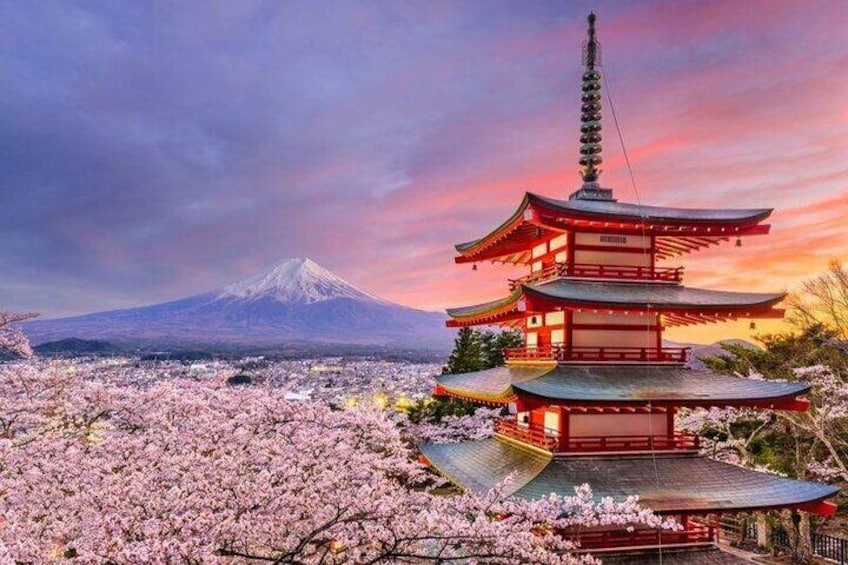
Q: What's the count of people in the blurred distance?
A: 0